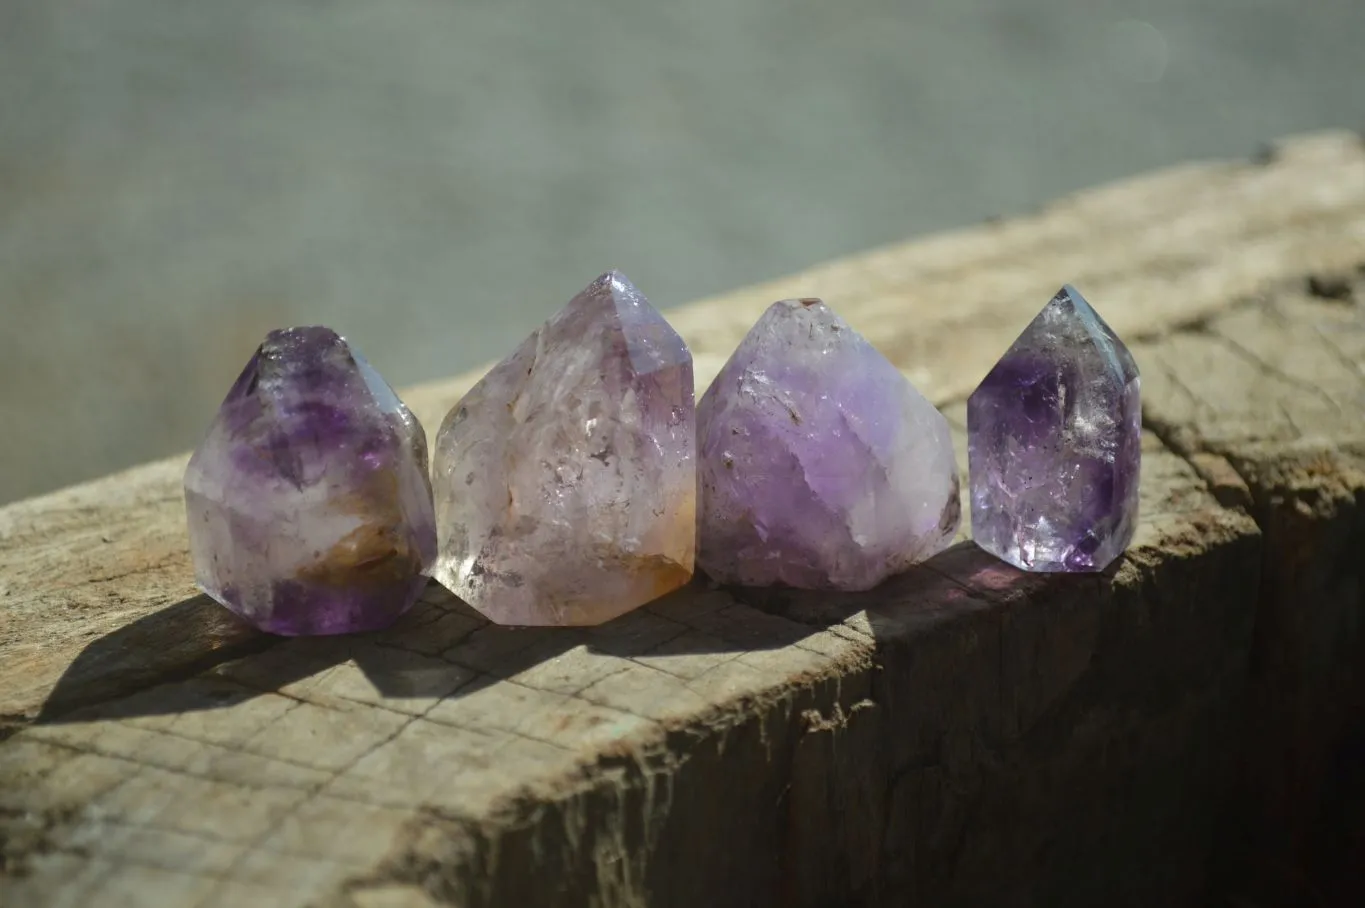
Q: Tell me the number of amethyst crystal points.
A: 4